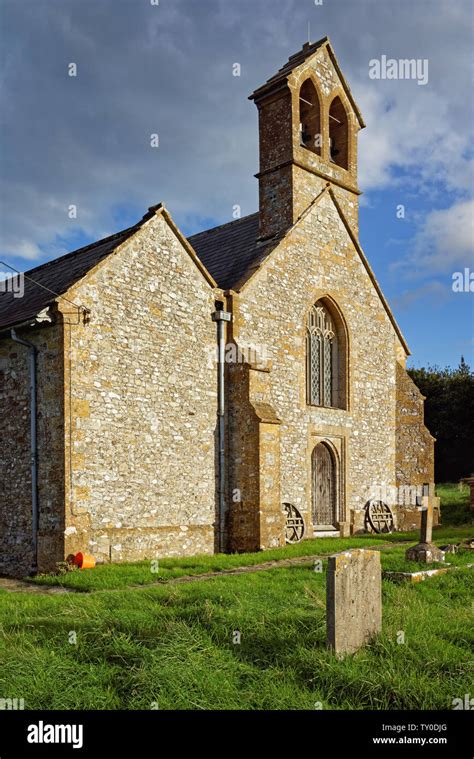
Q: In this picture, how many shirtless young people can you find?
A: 0